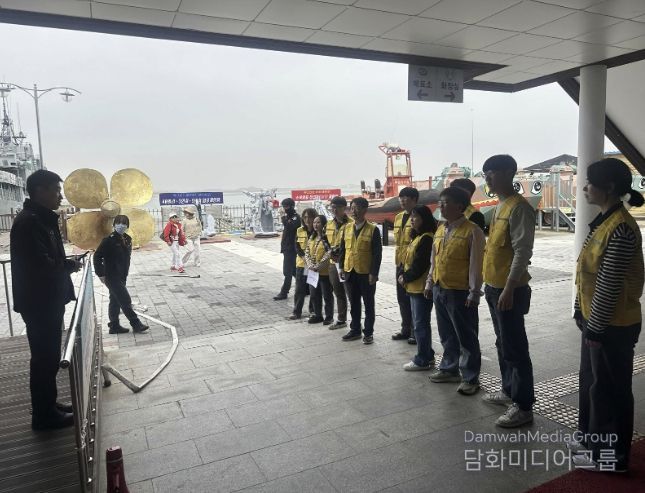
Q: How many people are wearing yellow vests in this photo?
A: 10